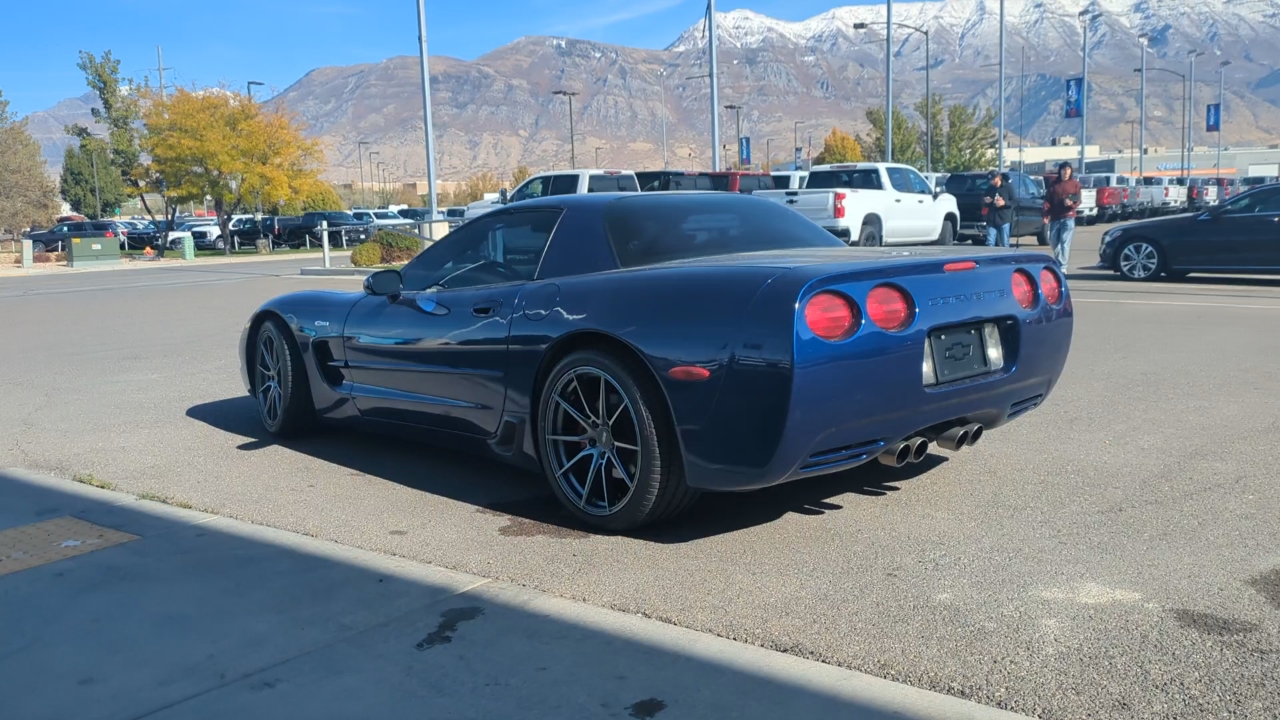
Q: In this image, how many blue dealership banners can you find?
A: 3